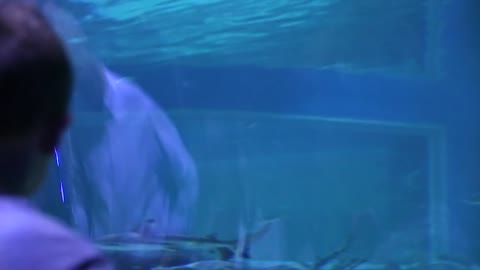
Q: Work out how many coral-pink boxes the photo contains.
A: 0